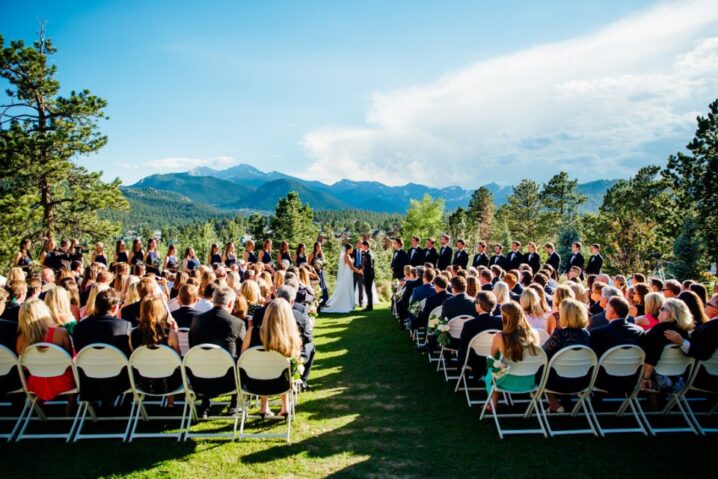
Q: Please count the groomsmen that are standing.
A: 12